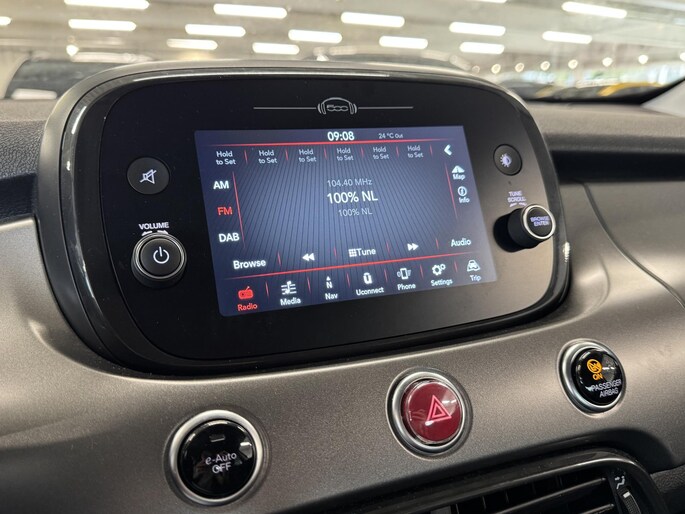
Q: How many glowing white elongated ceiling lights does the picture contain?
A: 15